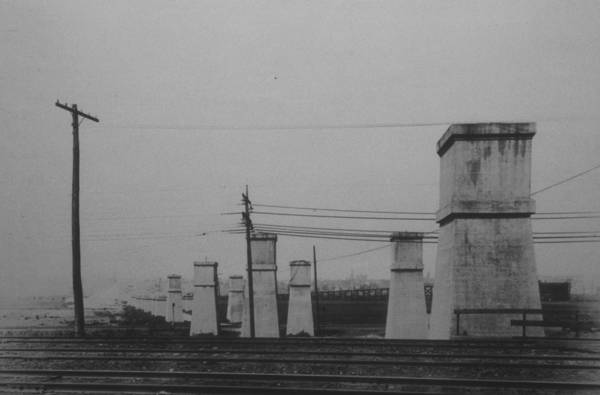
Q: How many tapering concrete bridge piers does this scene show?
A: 7